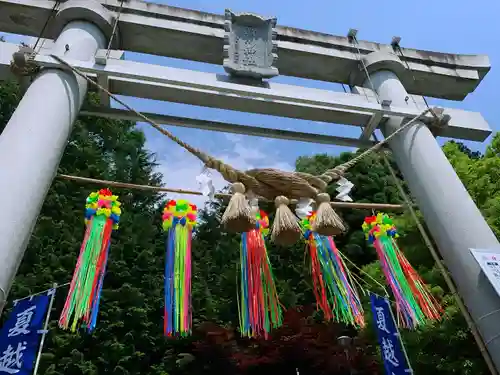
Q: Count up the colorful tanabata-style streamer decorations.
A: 5